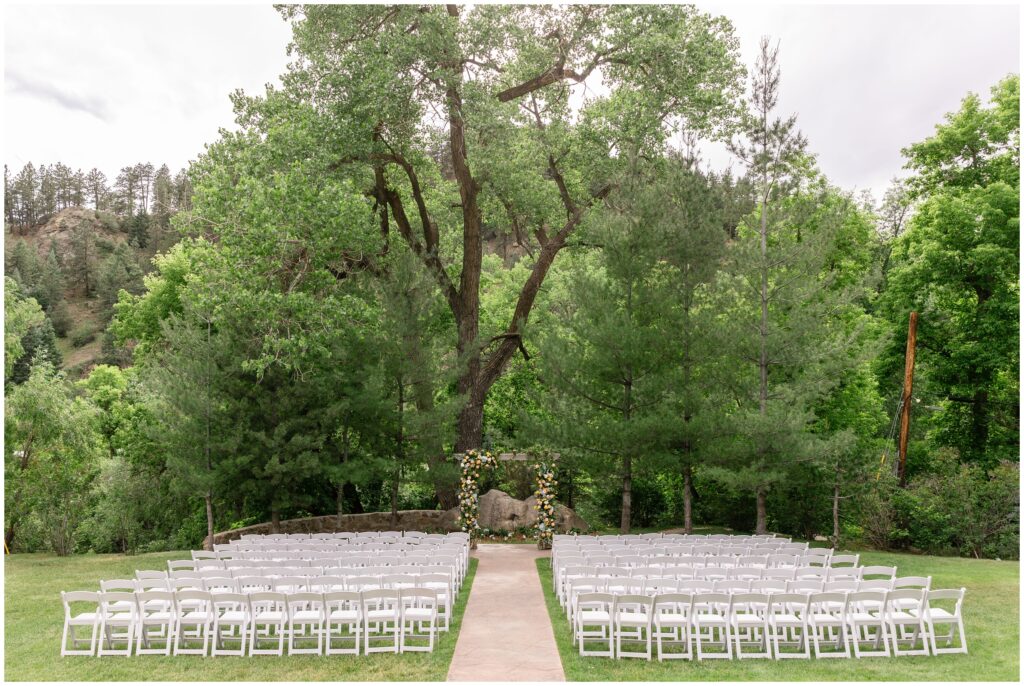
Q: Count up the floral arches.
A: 1